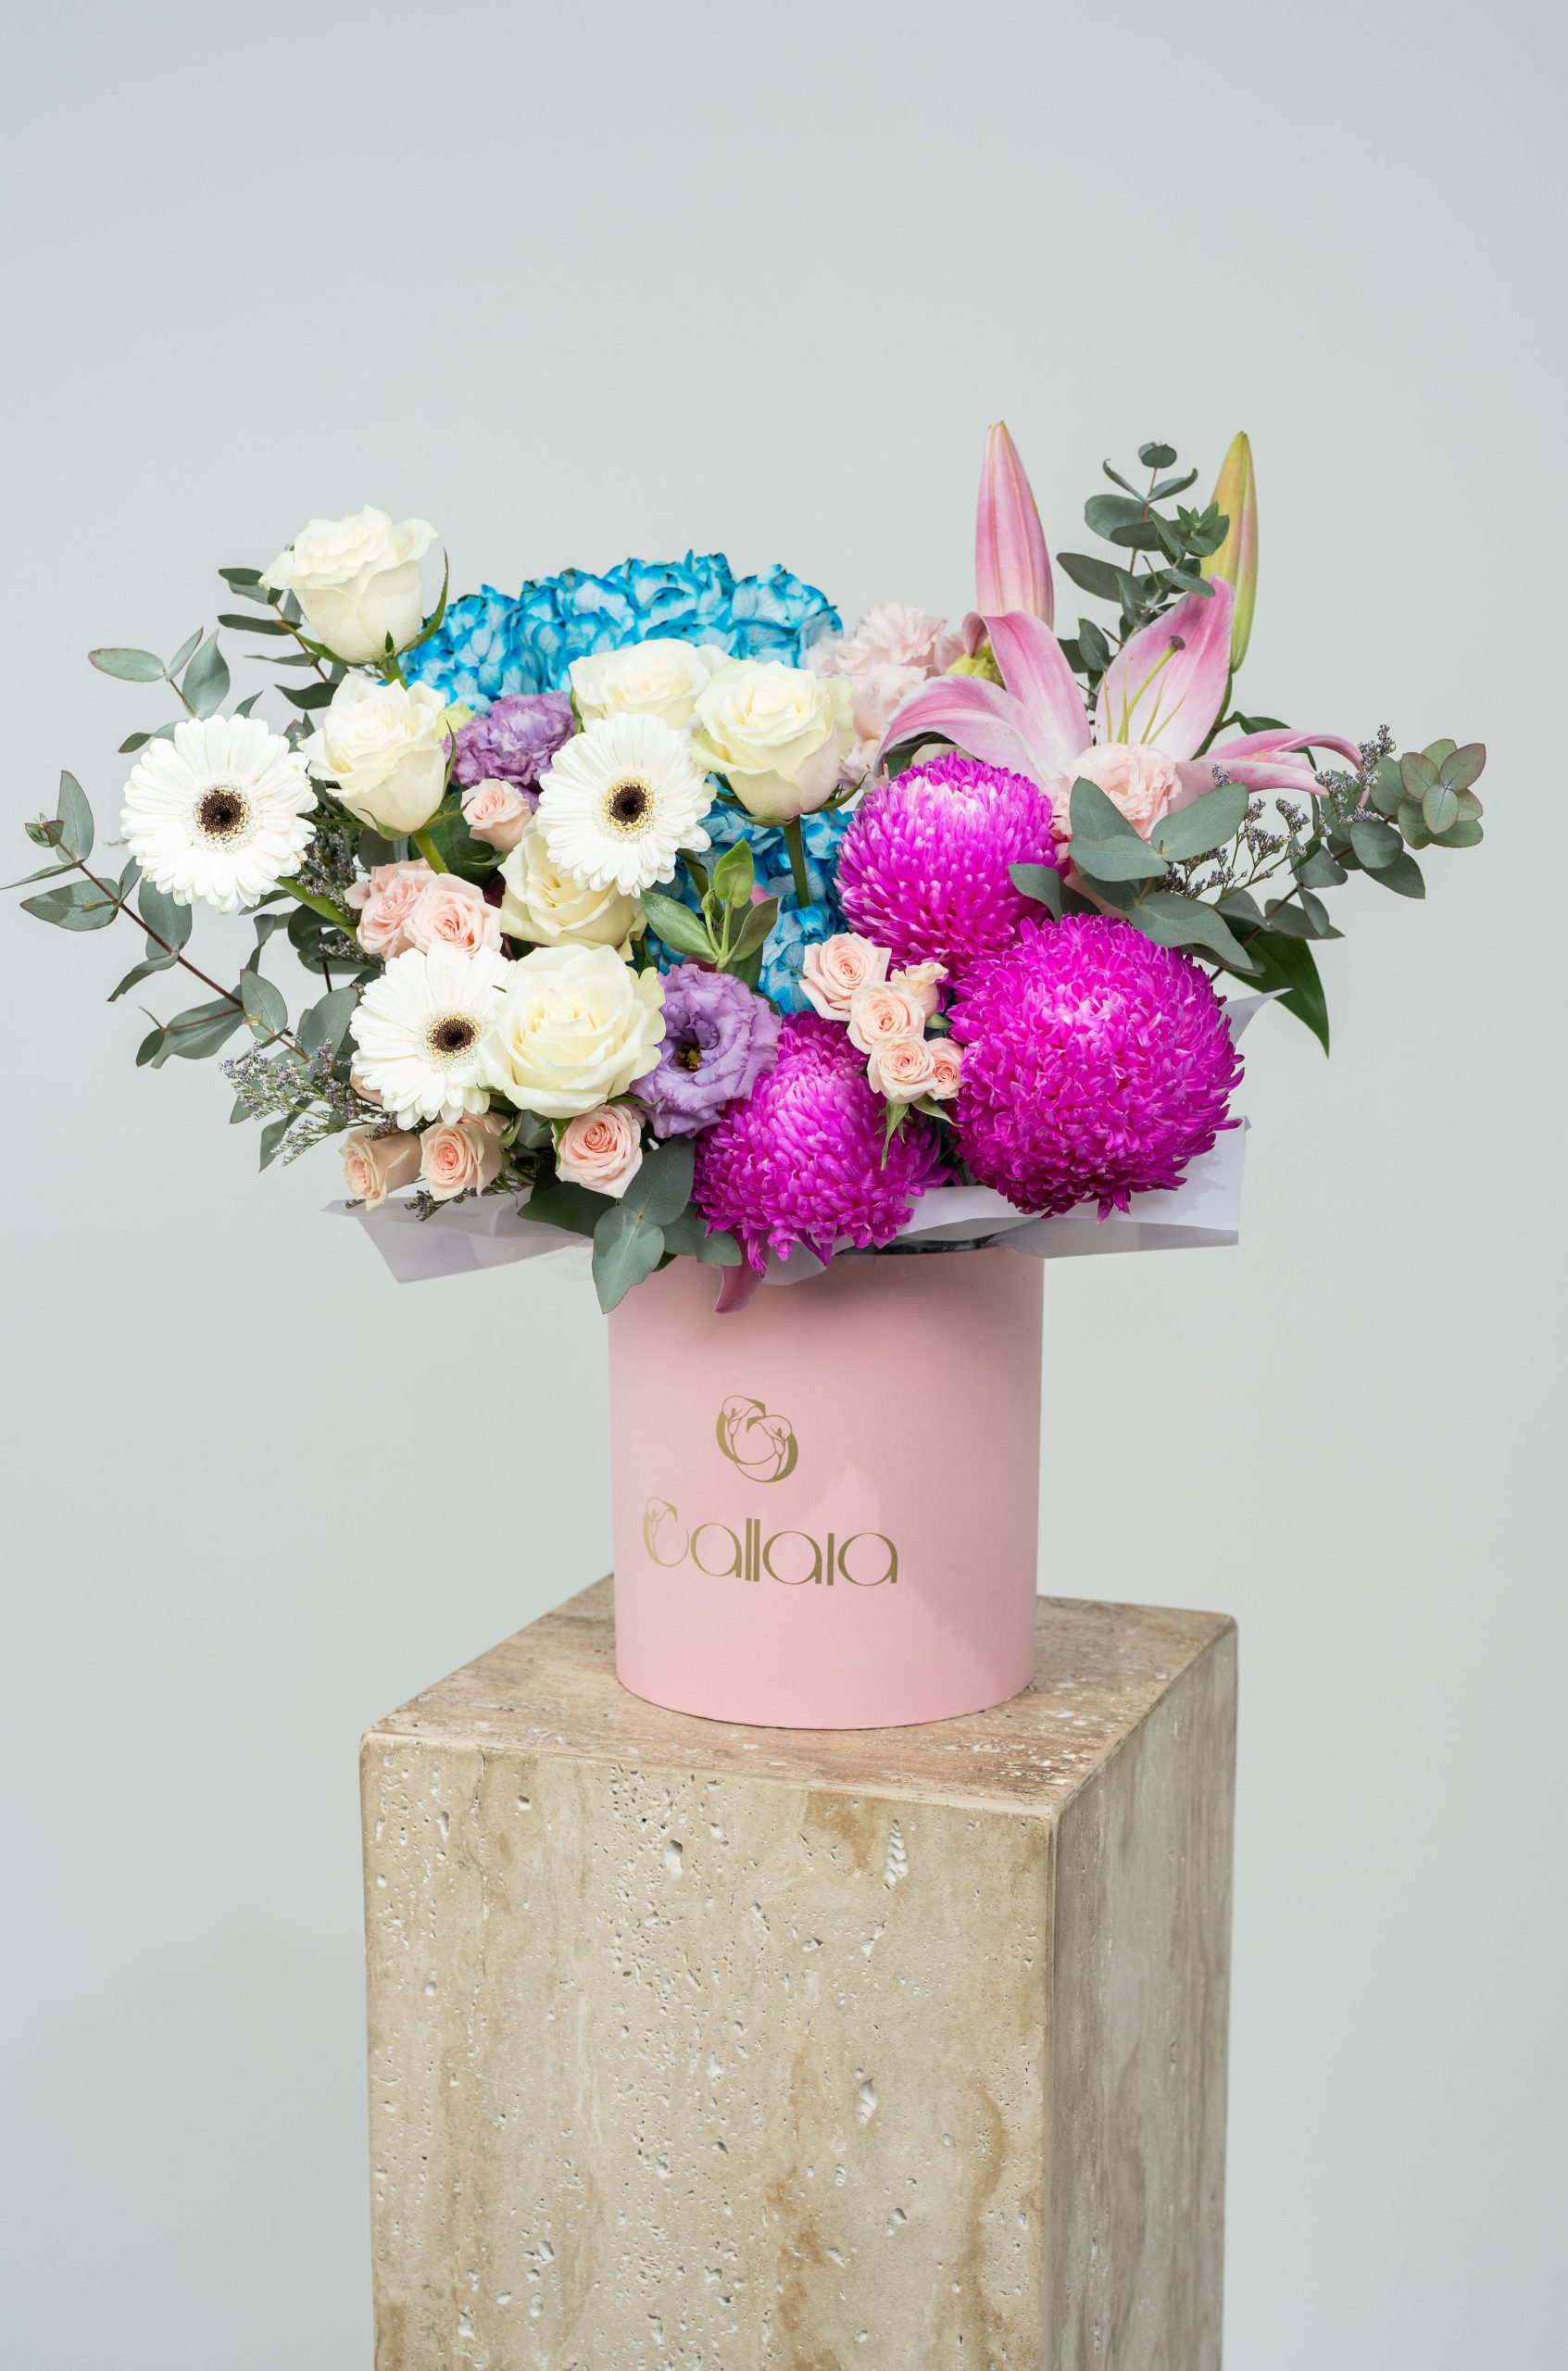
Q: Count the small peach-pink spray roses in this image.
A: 11